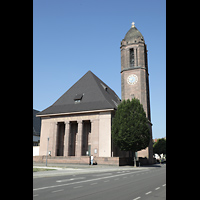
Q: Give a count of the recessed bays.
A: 3